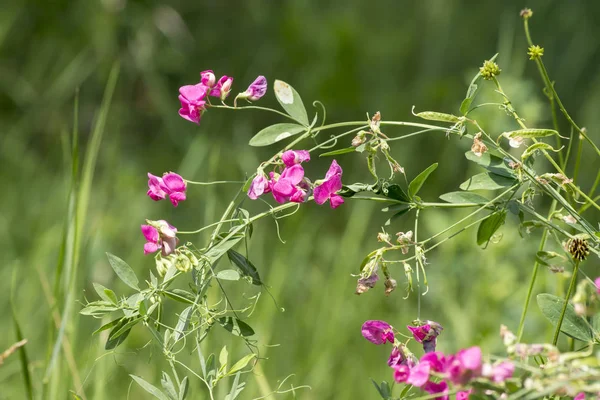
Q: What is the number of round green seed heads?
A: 2